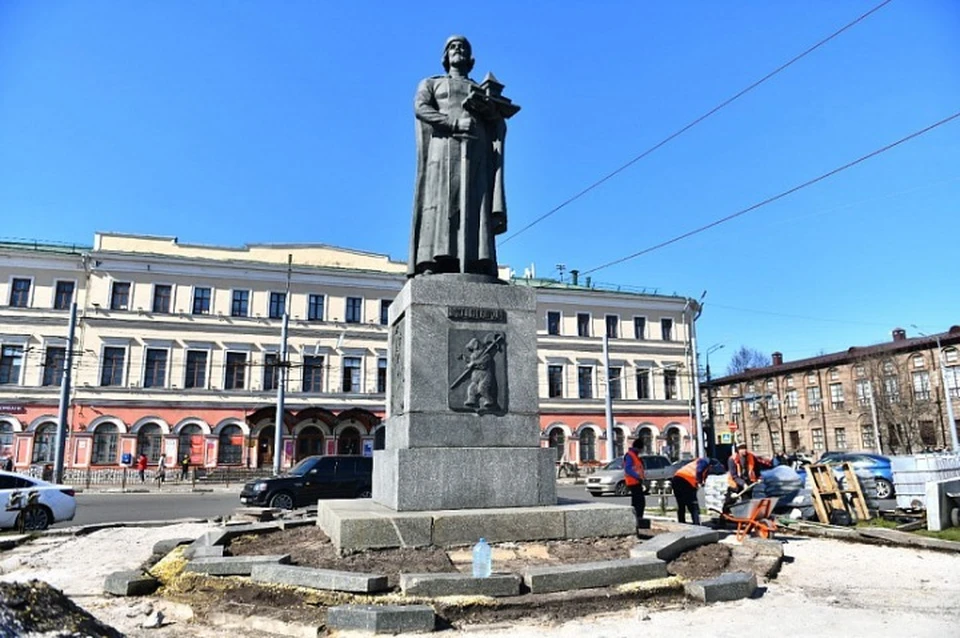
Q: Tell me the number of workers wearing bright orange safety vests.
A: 3